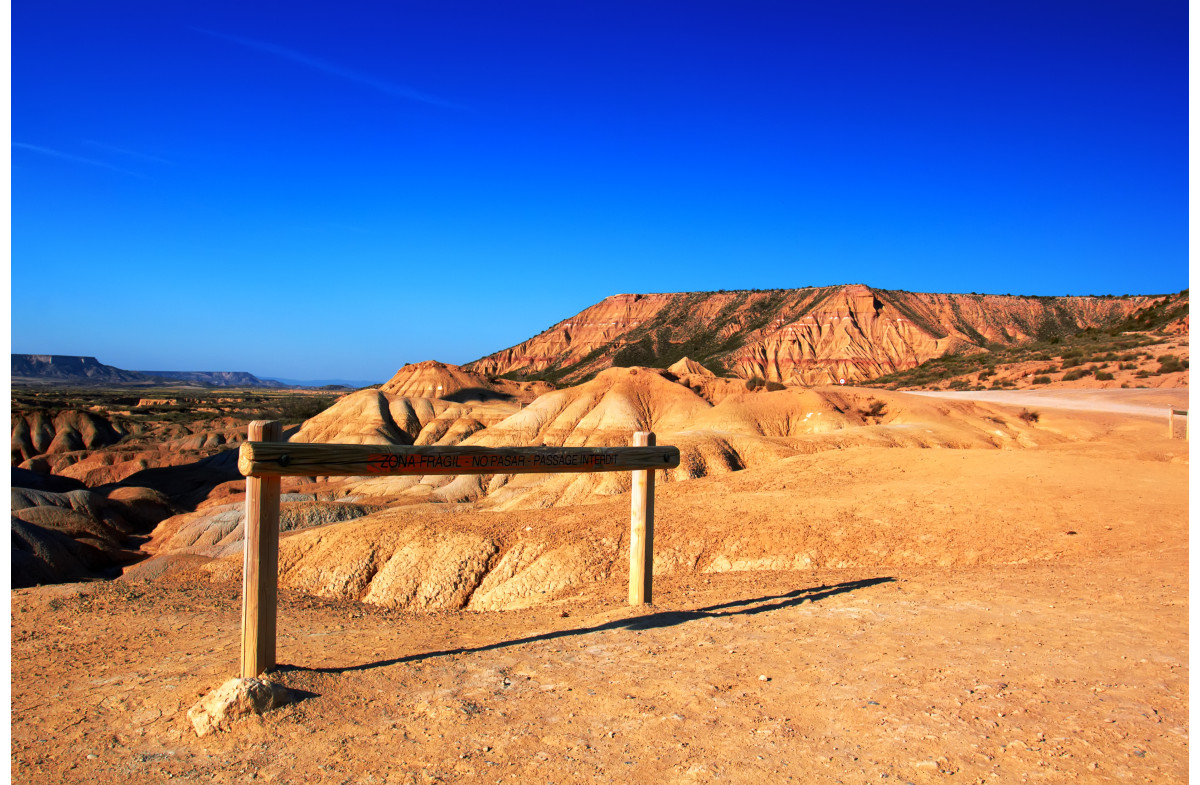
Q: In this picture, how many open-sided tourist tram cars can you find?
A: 0